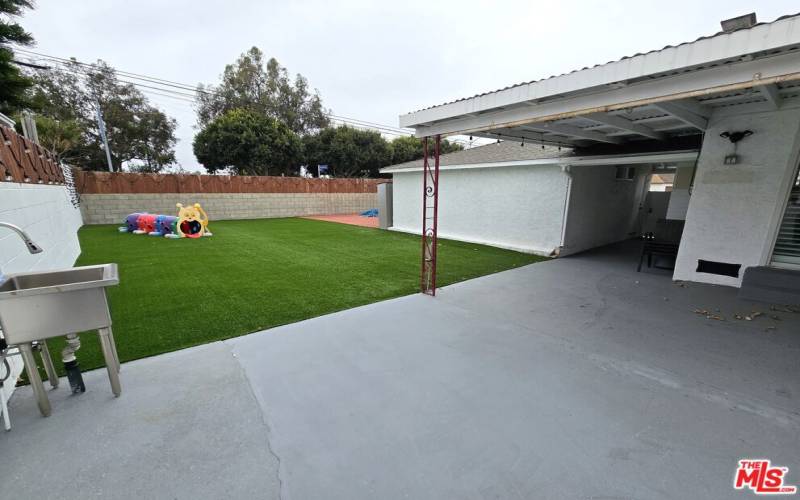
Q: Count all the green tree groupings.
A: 2